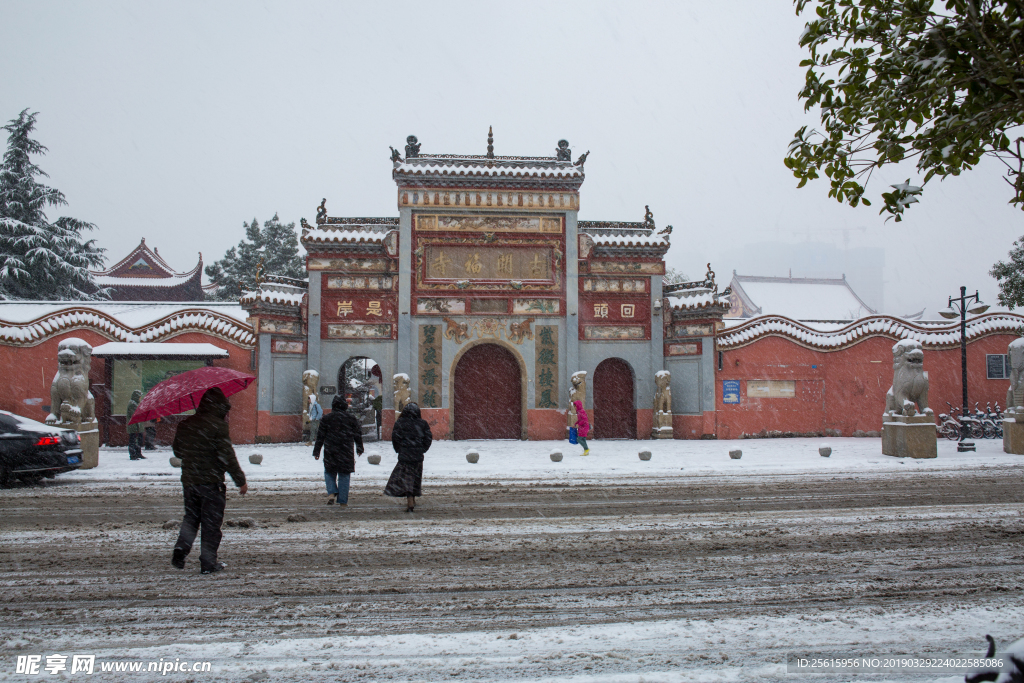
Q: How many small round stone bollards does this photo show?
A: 8